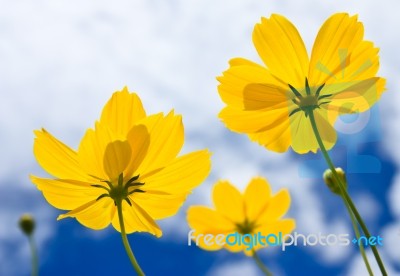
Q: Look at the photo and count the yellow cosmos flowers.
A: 3